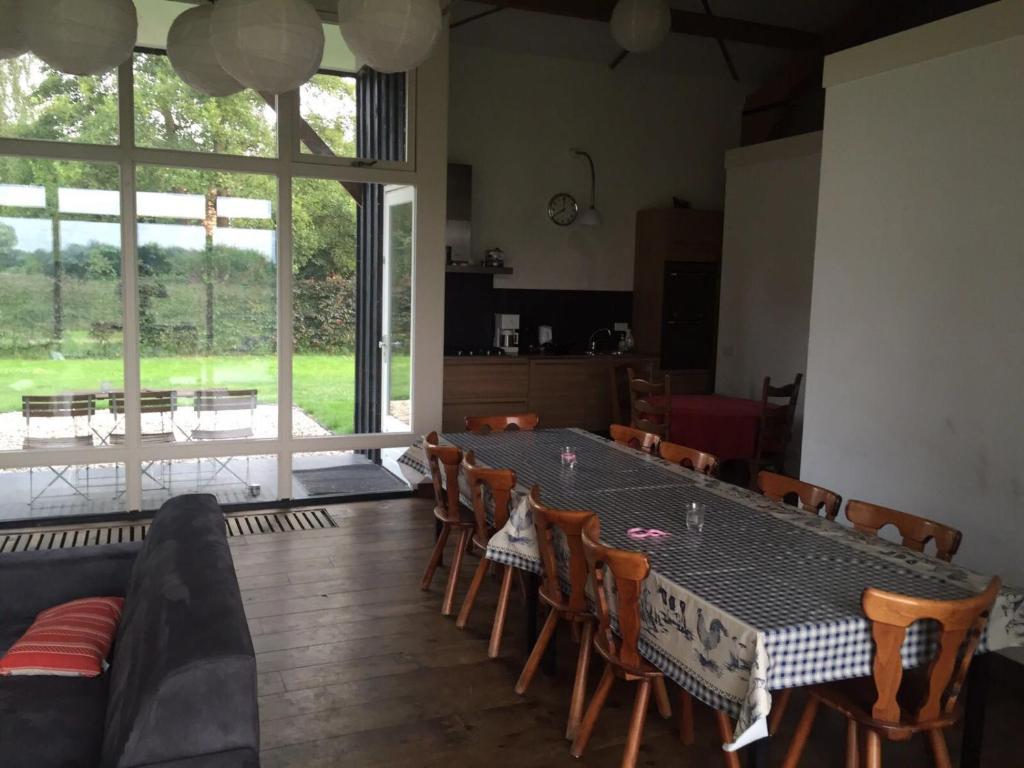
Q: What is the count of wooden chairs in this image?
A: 12